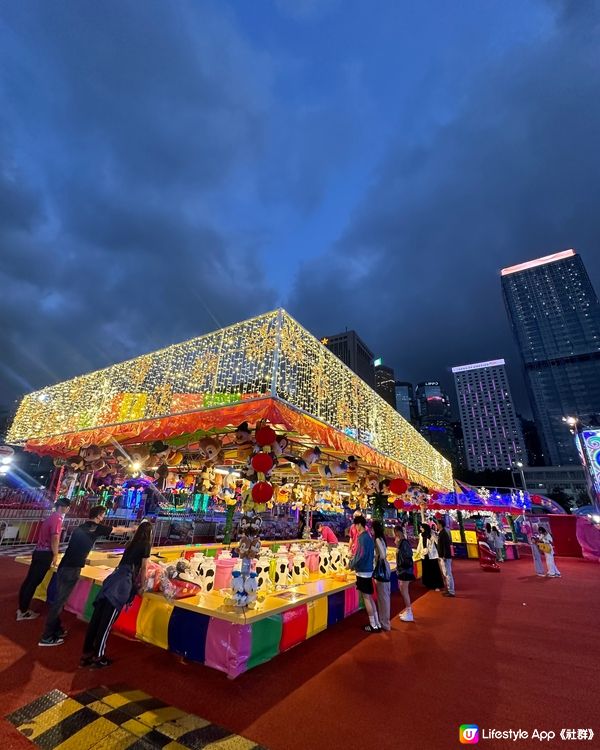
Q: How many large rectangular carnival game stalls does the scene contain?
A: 1